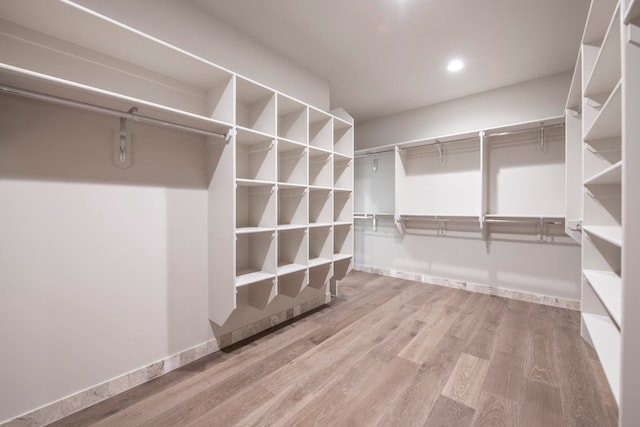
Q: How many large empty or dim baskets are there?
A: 0